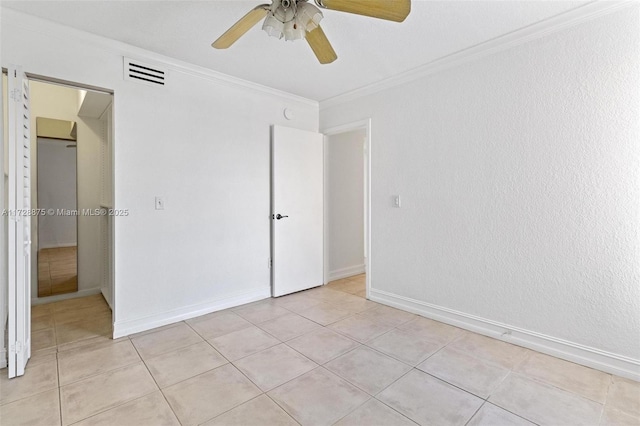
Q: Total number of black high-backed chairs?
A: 0